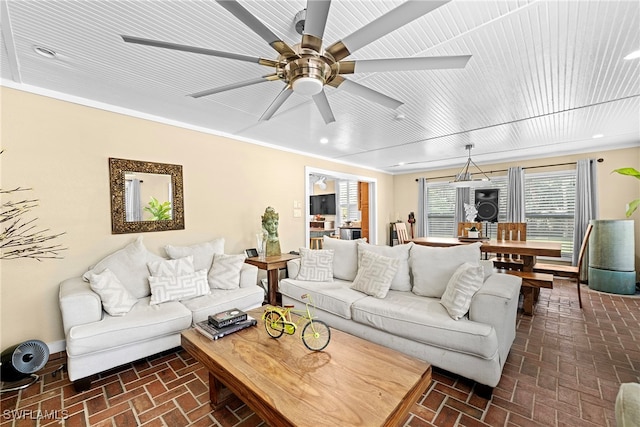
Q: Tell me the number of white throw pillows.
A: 7